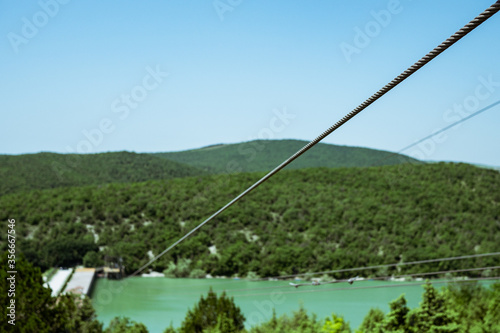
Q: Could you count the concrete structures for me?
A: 2